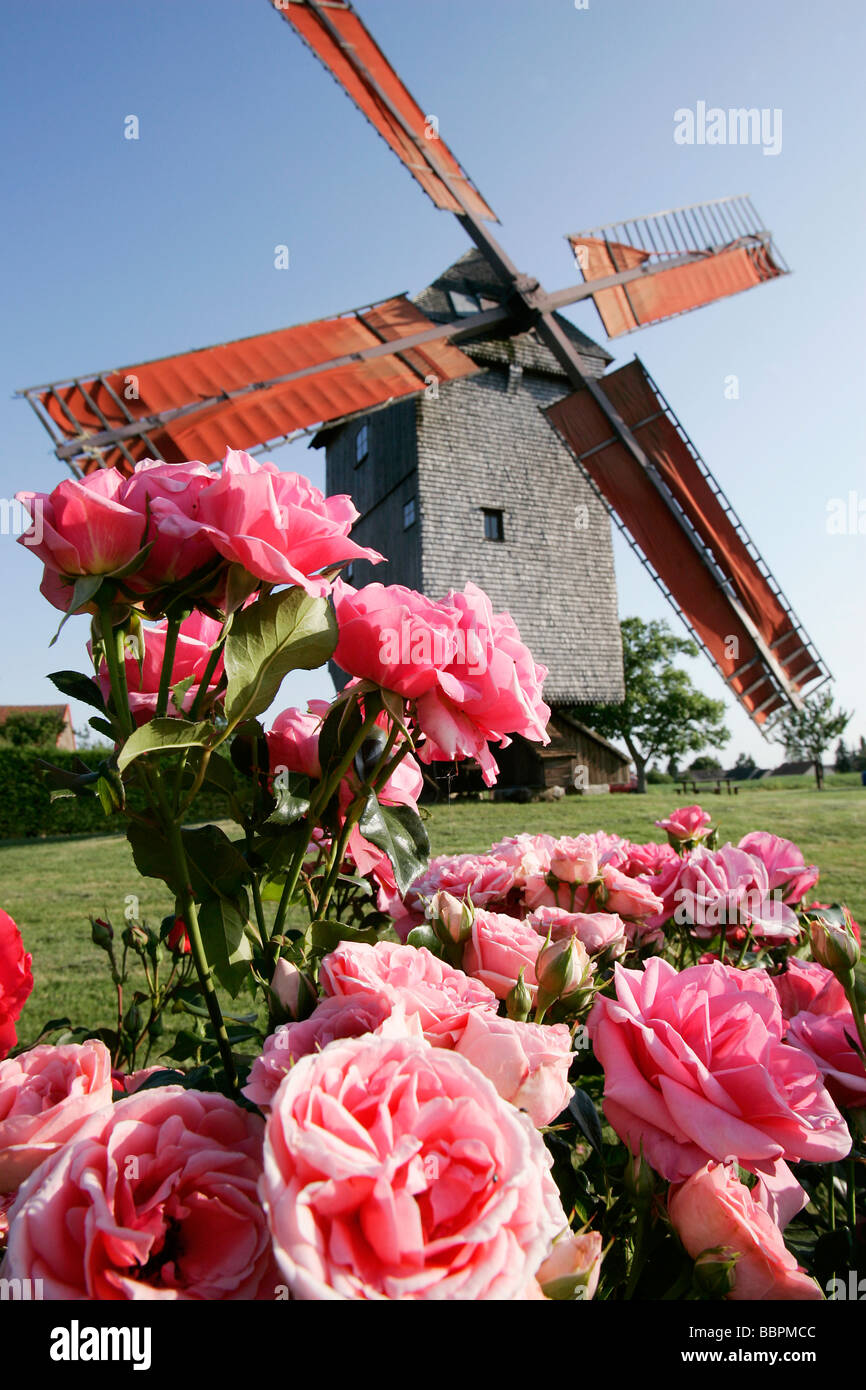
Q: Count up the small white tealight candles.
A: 0